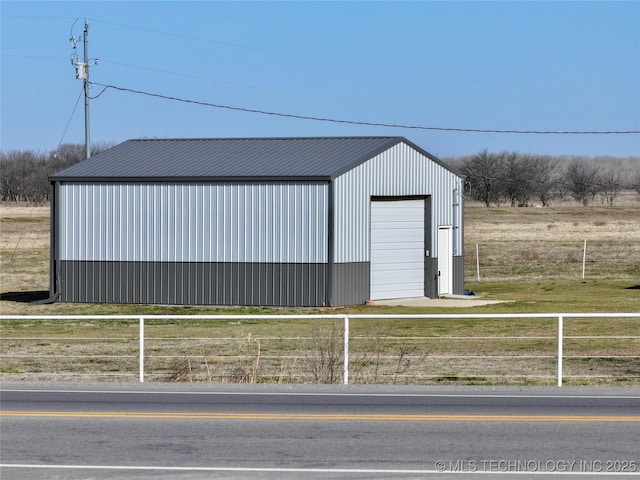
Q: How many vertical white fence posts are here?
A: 5